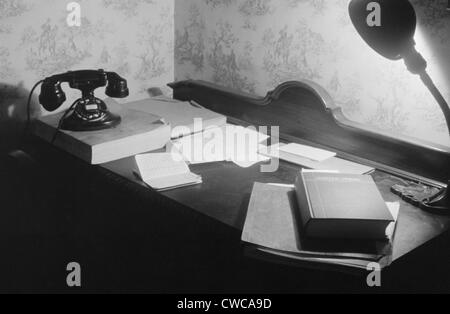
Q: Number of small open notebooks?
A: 1